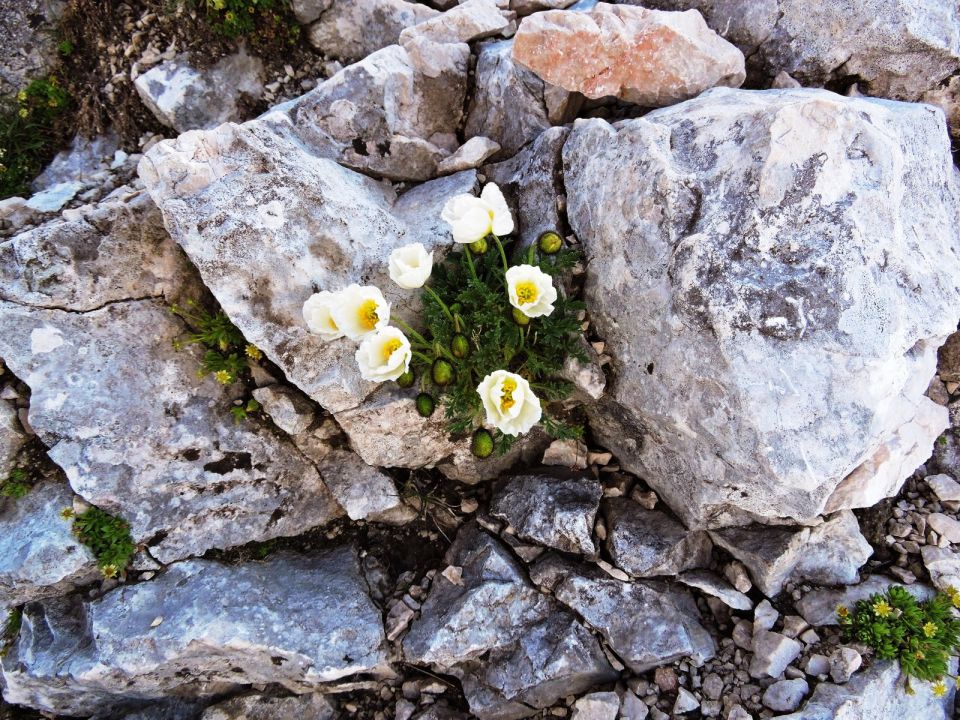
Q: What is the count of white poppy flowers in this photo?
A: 7